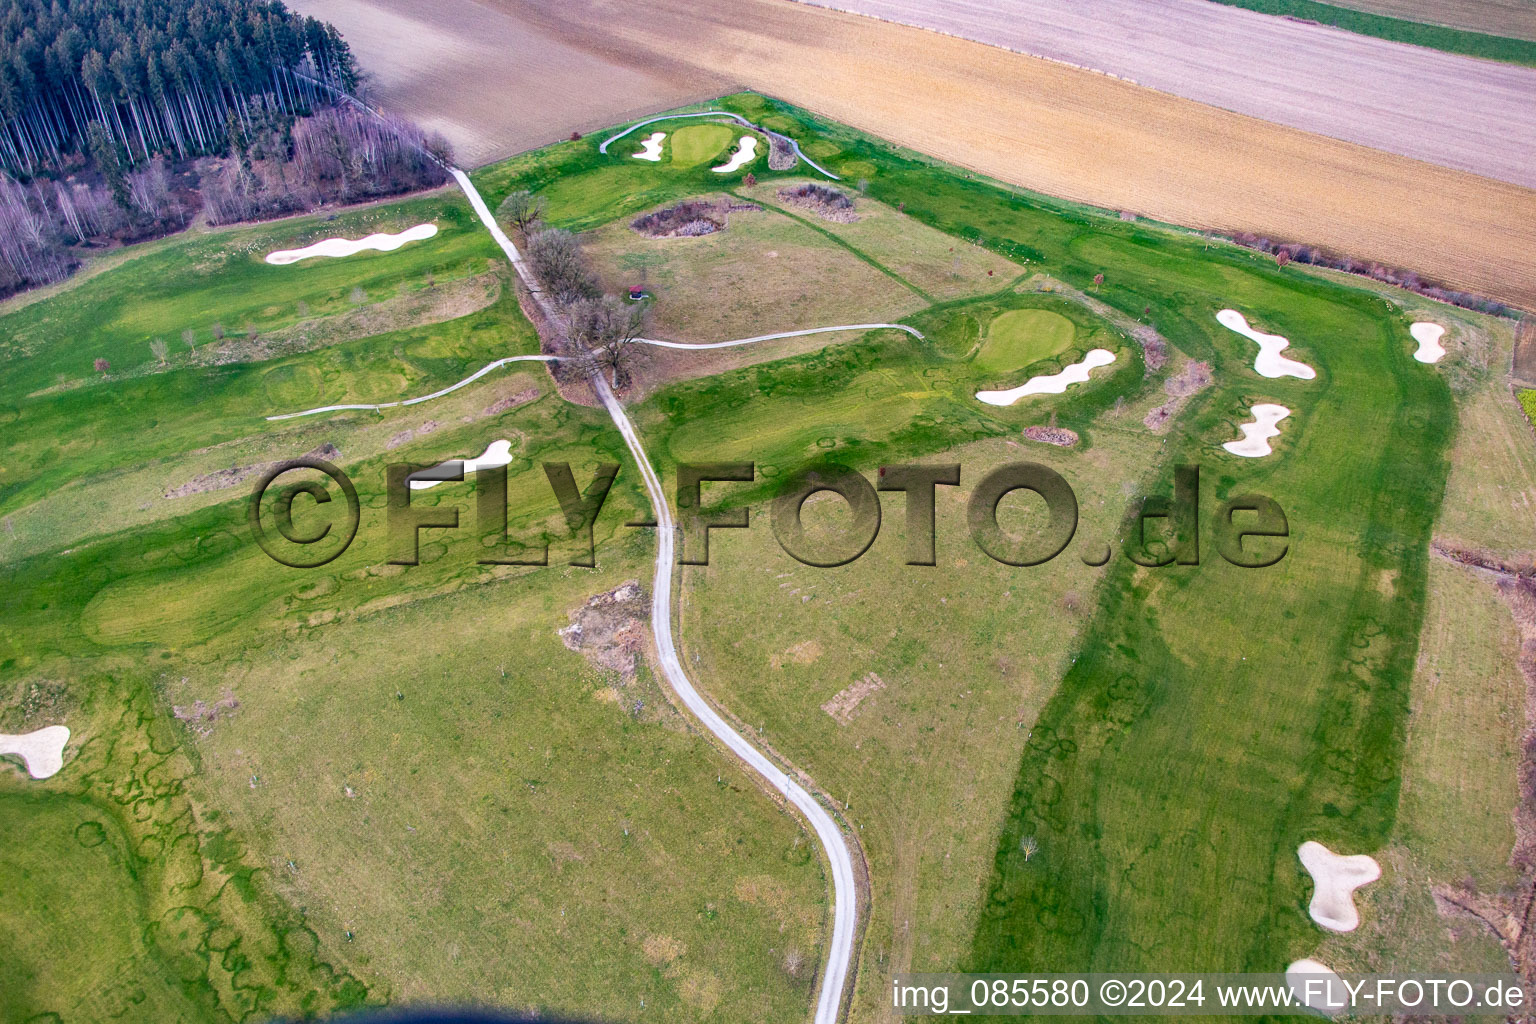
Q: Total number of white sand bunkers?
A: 11